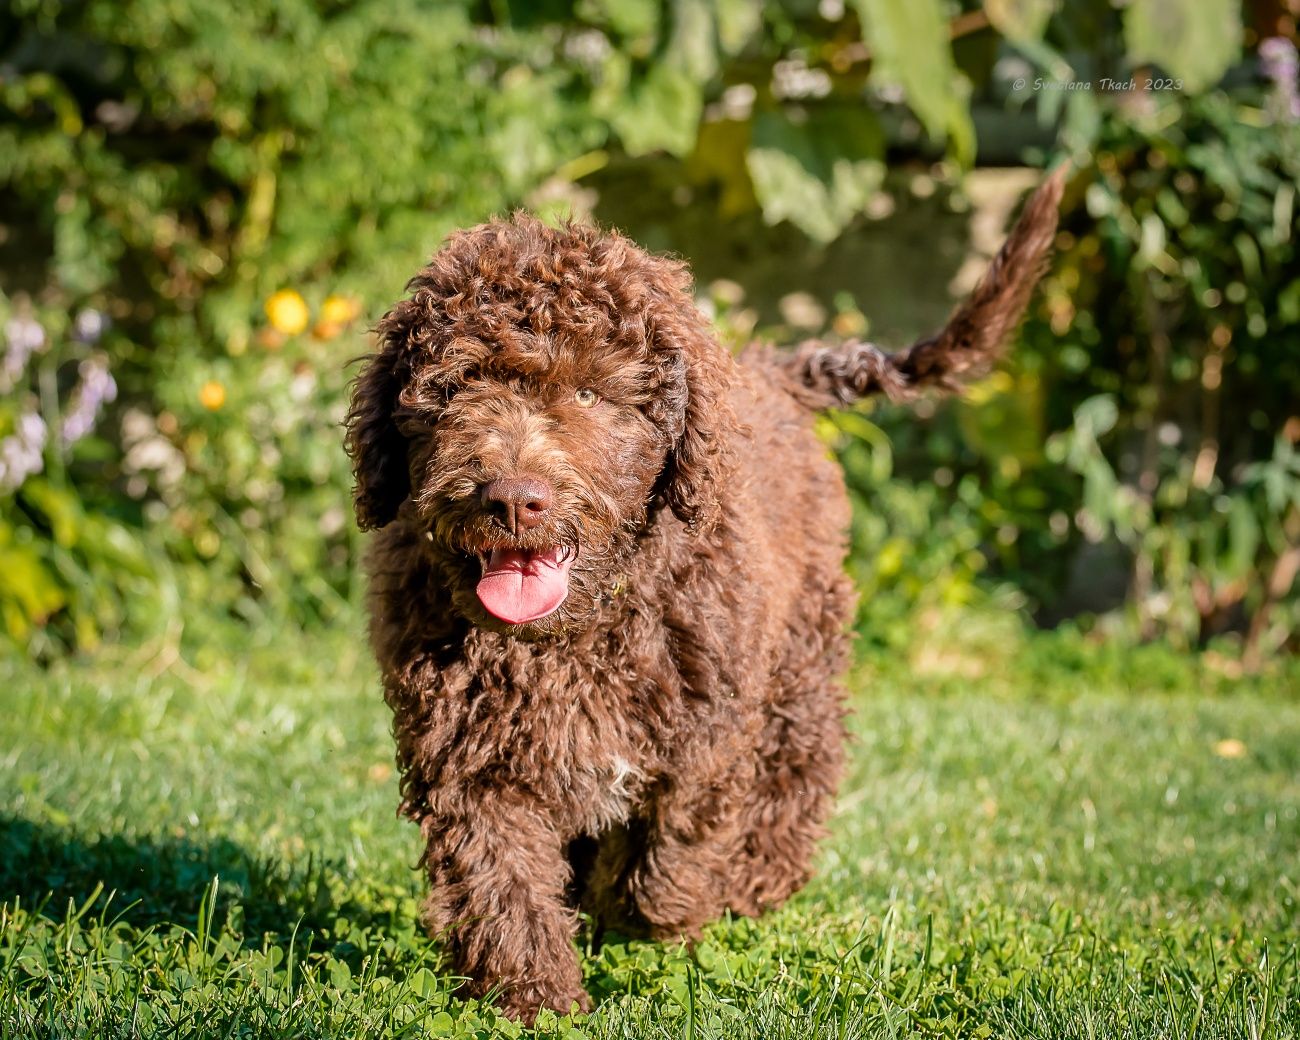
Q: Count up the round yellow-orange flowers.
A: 3